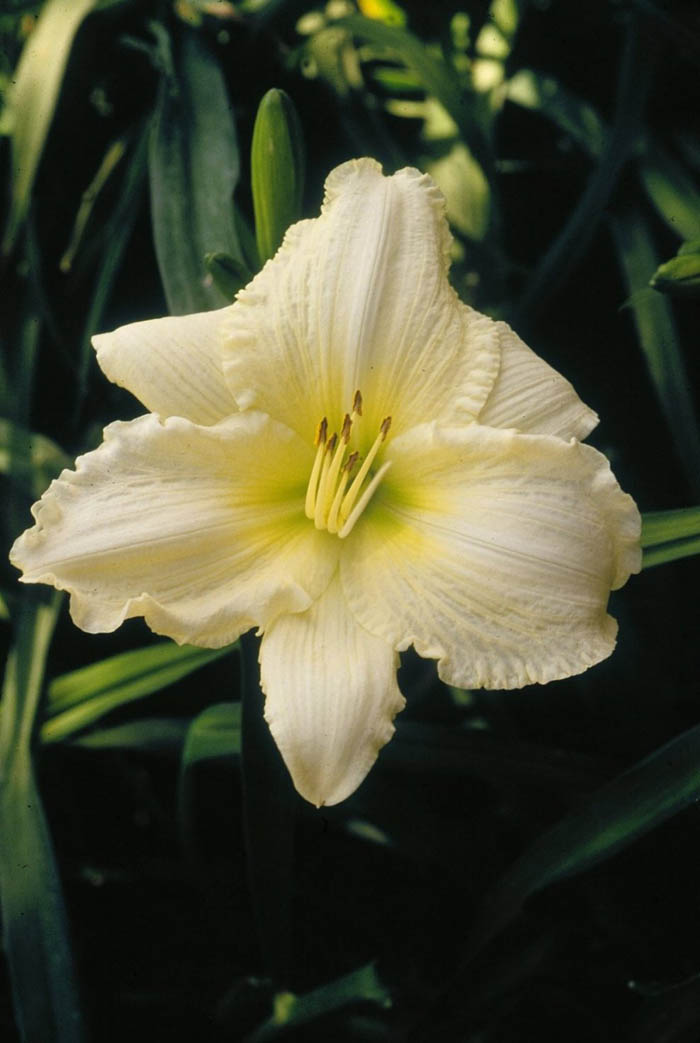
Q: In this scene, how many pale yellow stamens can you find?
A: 6